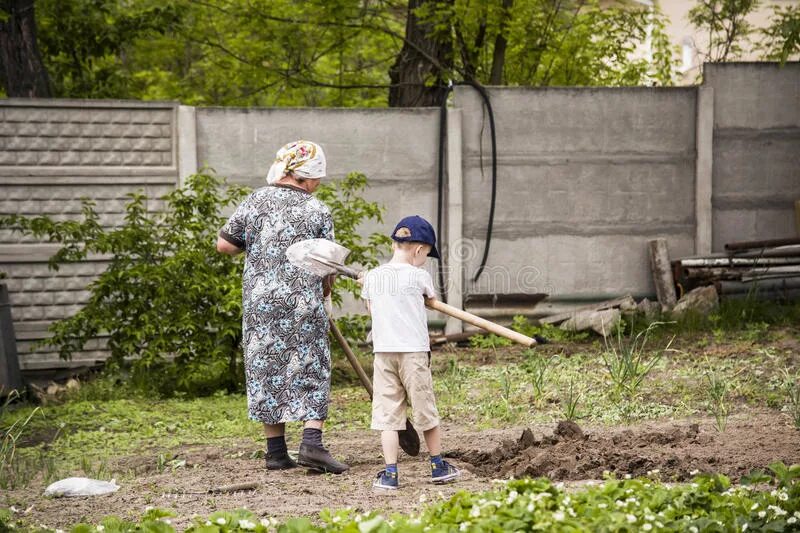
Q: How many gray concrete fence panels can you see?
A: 4